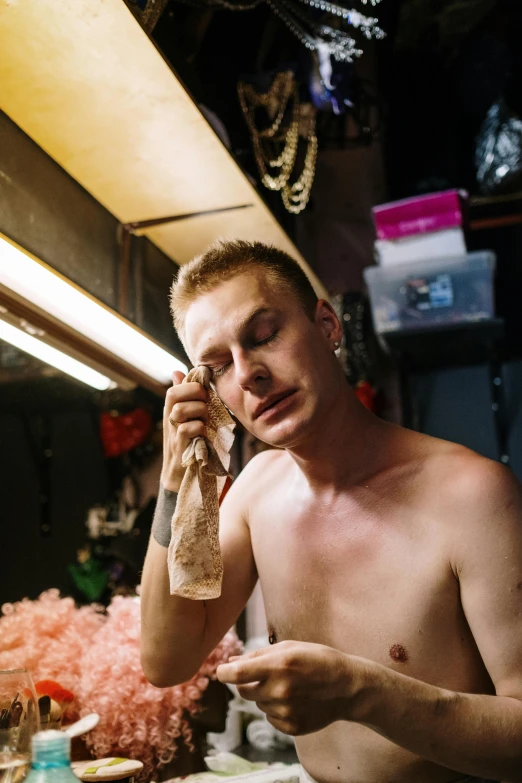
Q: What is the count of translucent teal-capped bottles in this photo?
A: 1